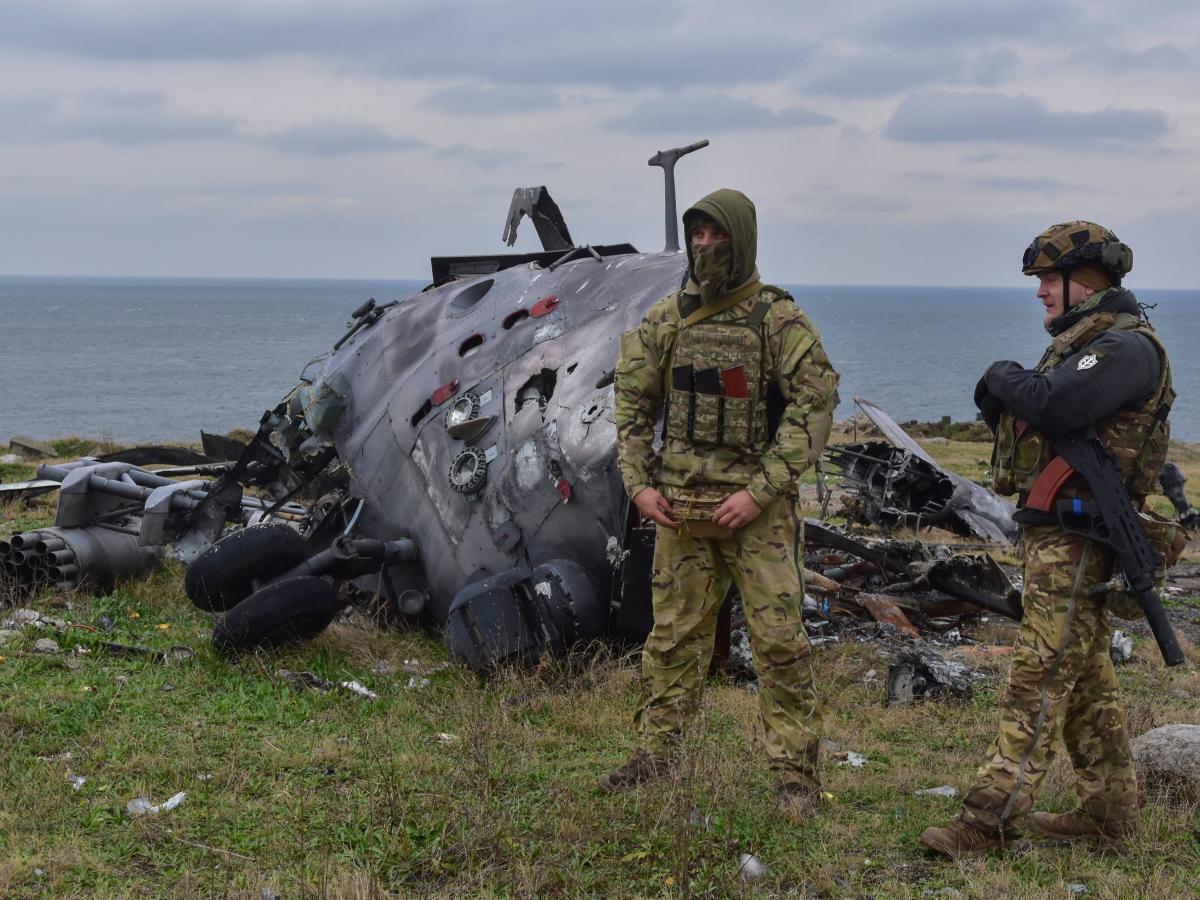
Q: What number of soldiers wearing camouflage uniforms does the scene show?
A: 2